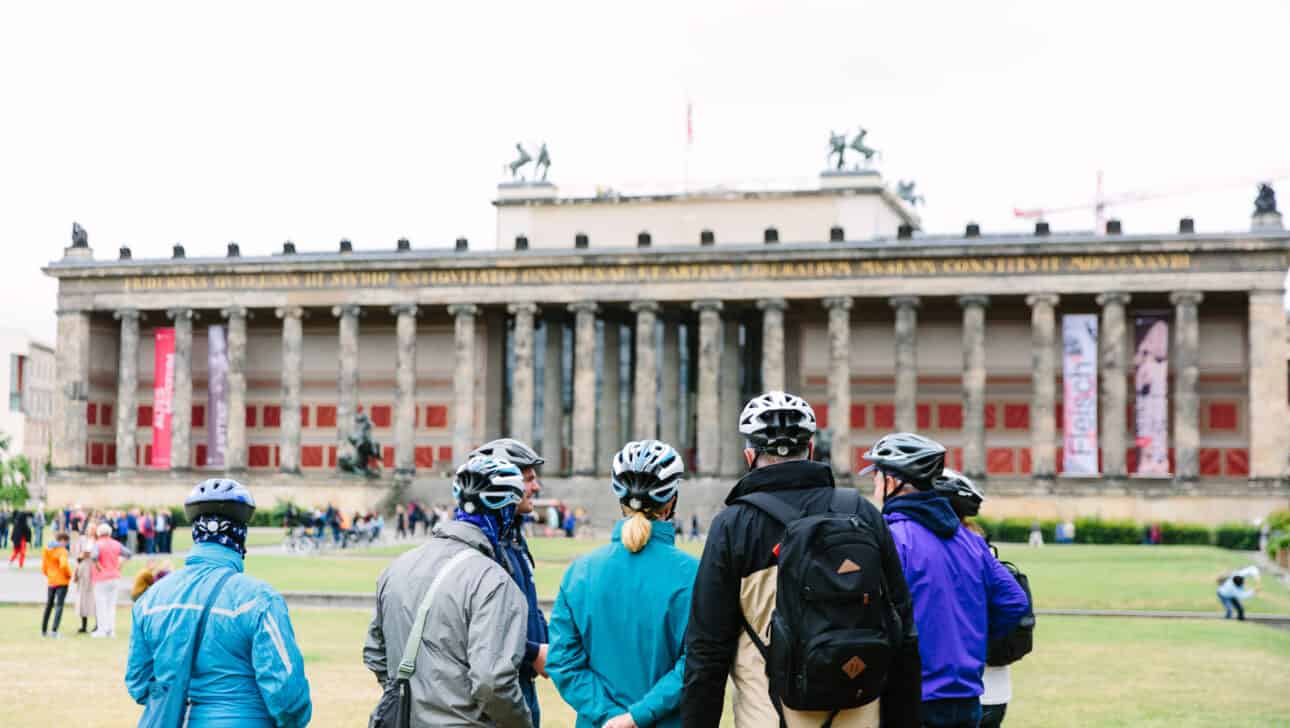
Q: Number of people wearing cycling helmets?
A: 7